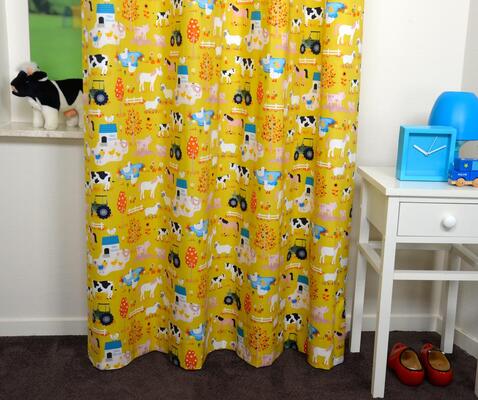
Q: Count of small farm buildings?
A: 14